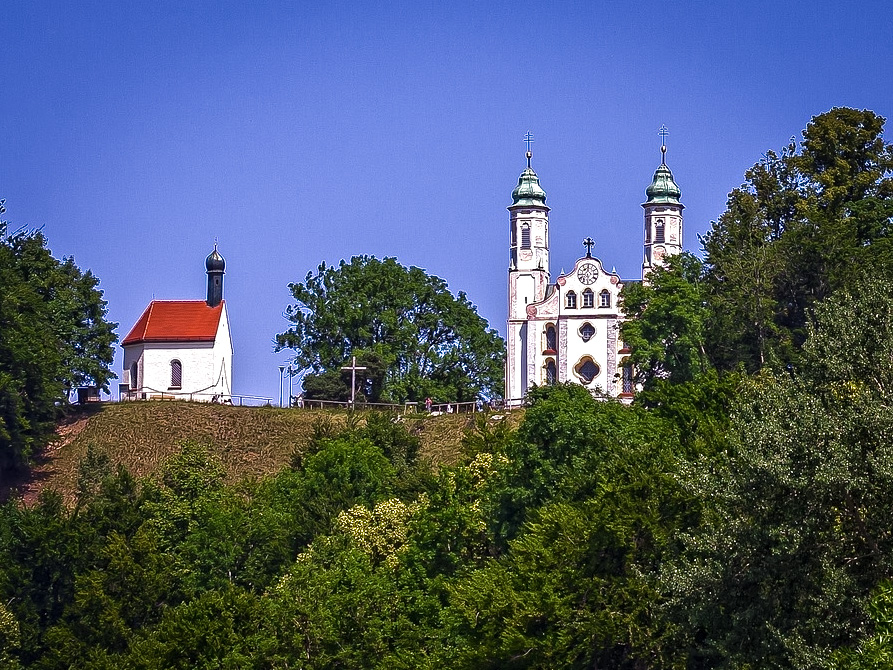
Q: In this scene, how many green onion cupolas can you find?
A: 2